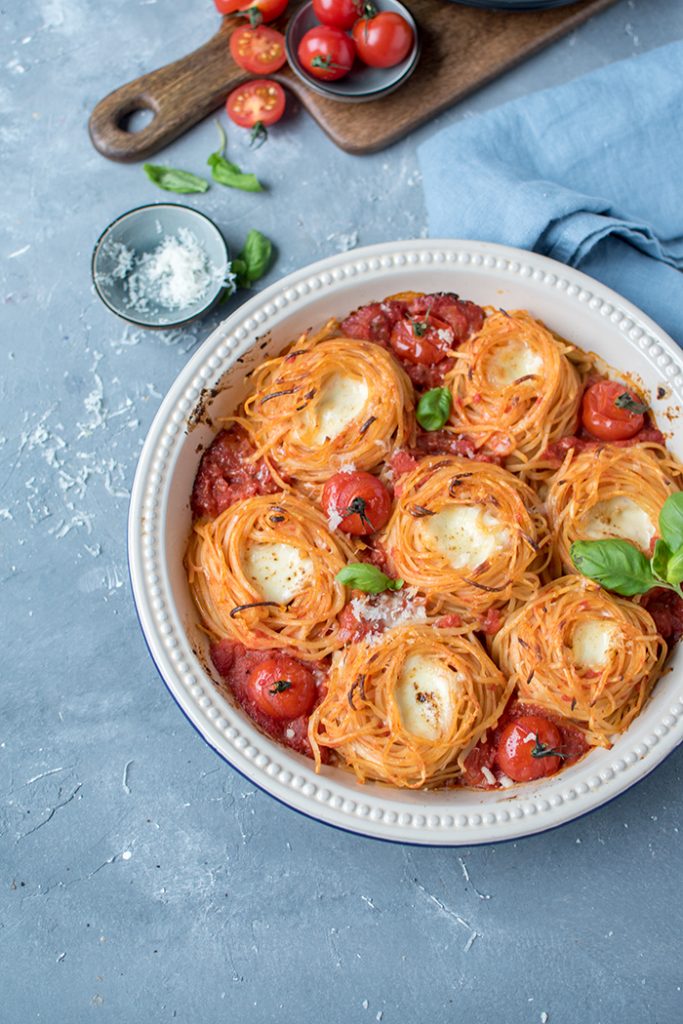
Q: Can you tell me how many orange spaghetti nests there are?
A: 7